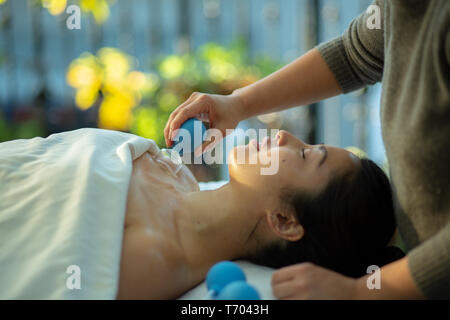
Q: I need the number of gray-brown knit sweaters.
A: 1